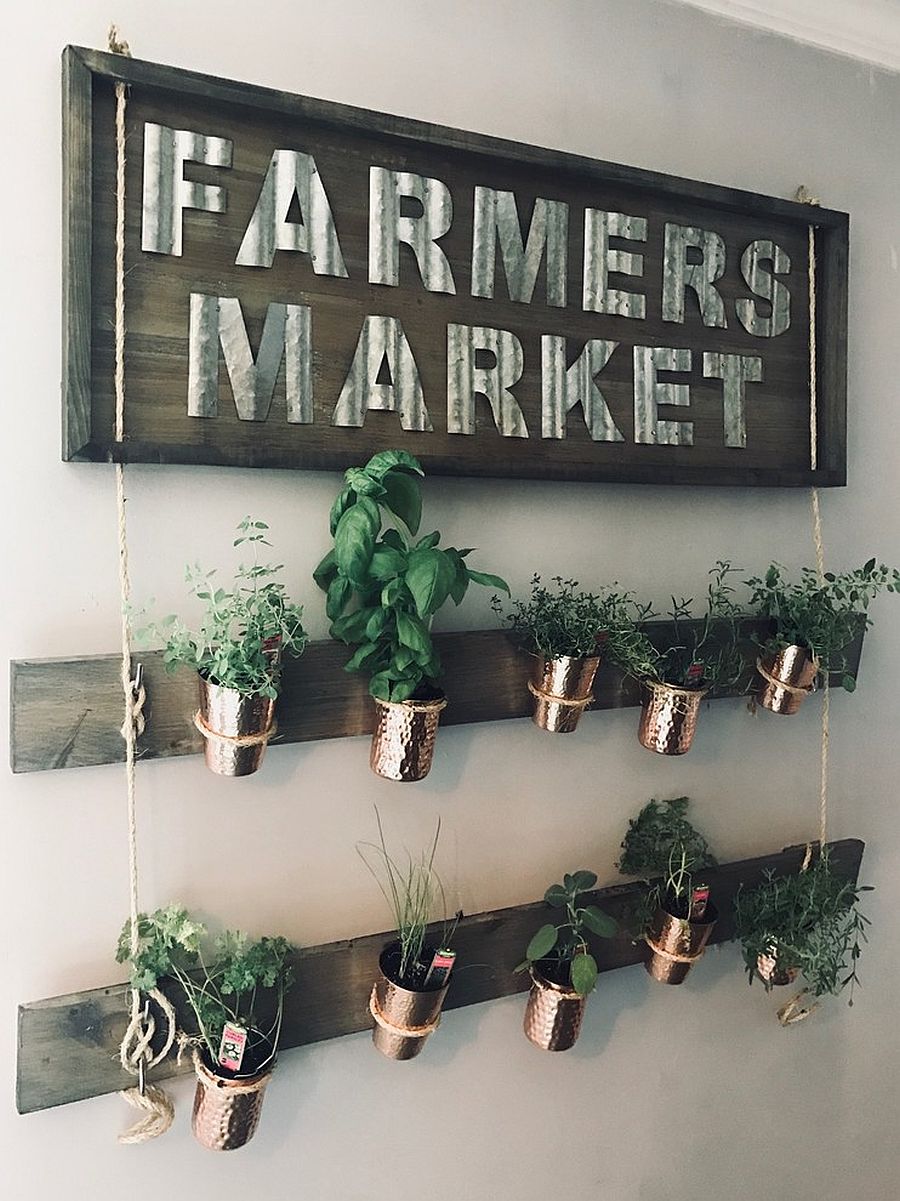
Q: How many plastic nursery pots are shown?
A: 0